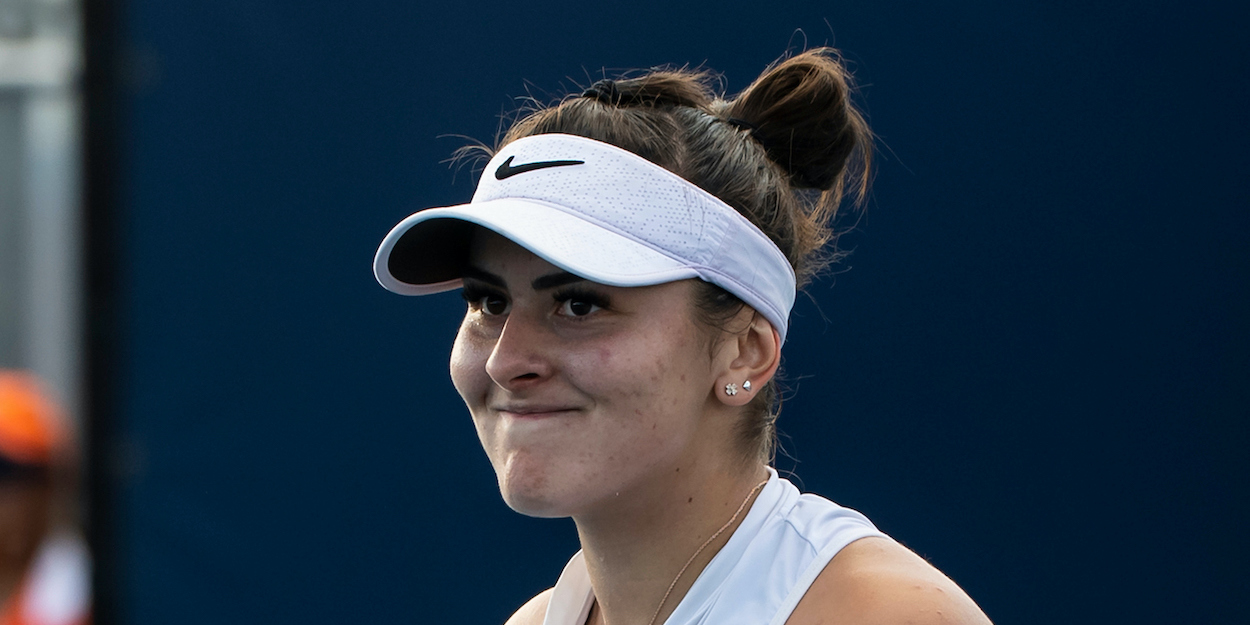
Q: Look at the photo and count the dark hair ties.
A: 2